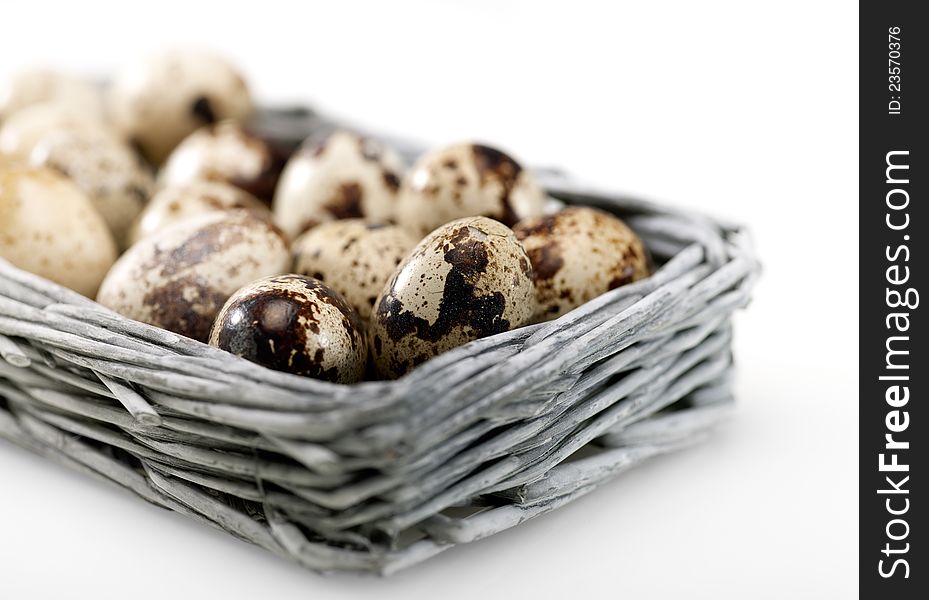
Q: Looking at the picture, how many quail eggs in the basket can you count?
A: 14